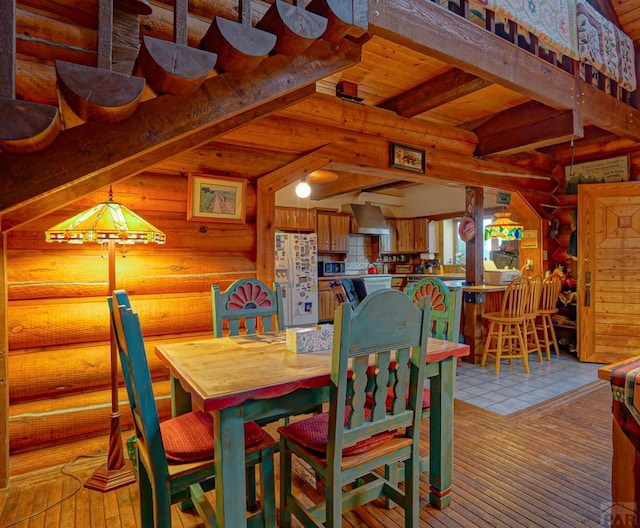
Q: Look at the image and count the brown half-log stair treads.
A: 6